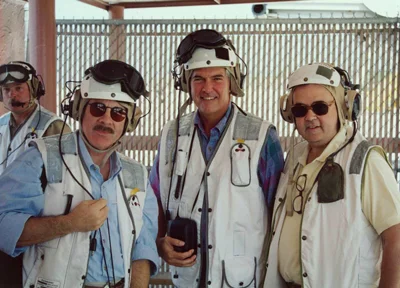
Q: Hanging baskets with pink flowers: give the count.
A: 0